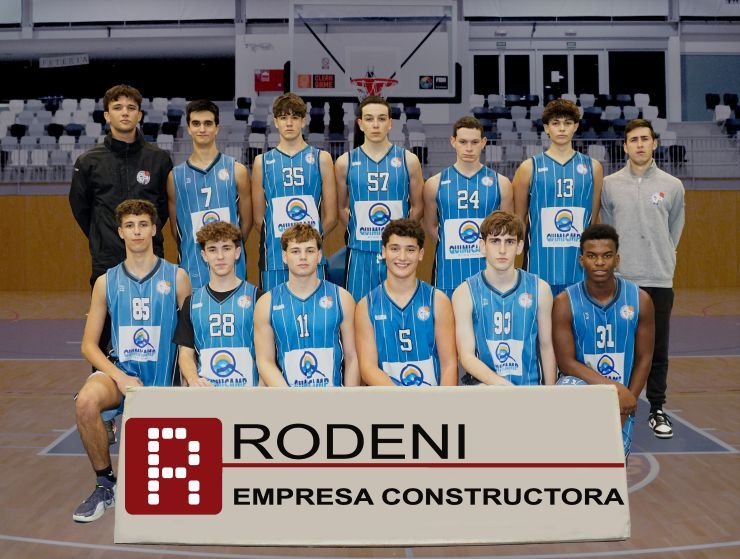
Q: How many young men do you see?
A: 13